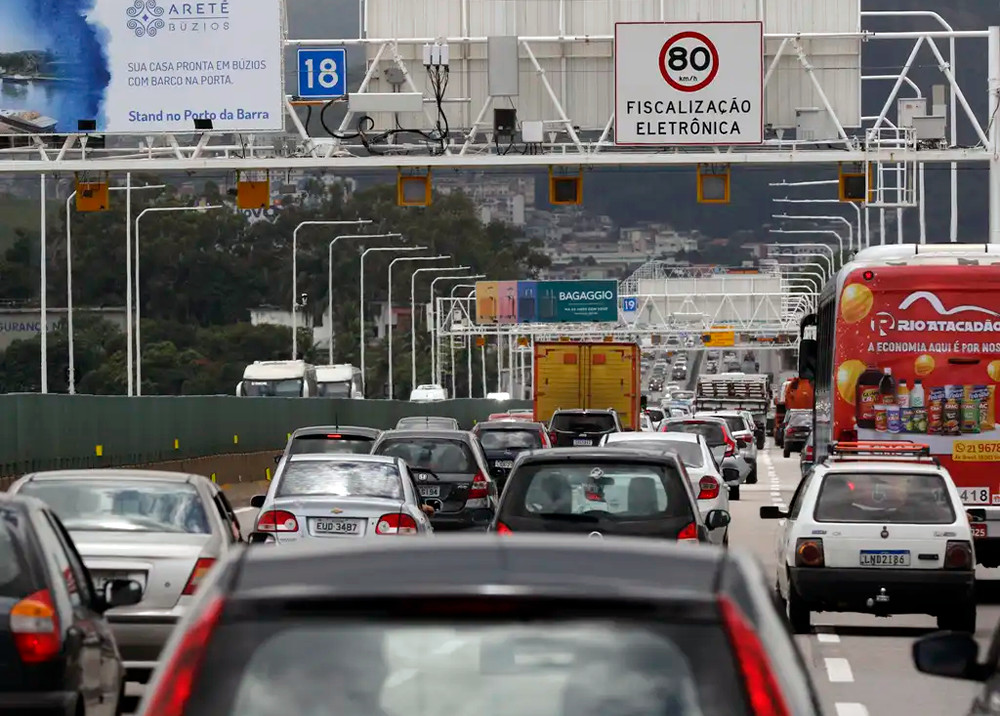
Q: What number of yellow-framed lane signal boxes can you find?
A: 6